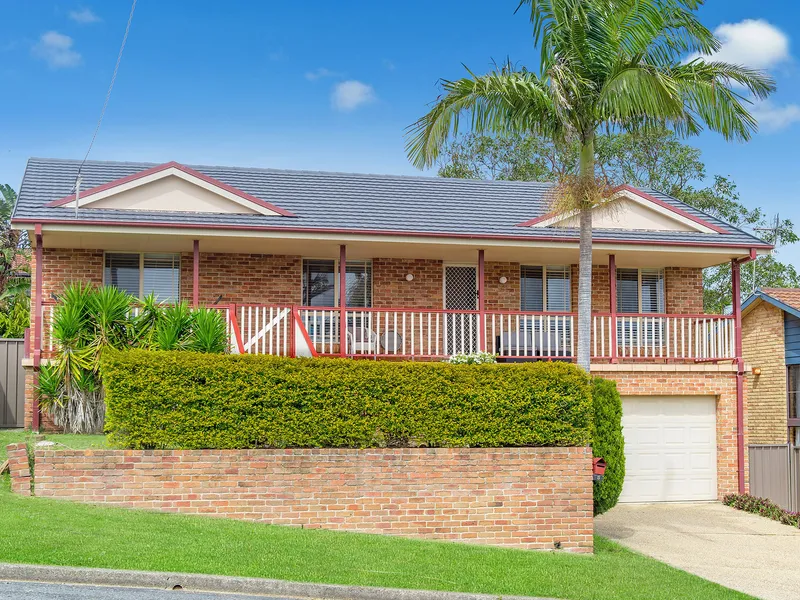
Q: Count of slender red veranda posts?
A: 6